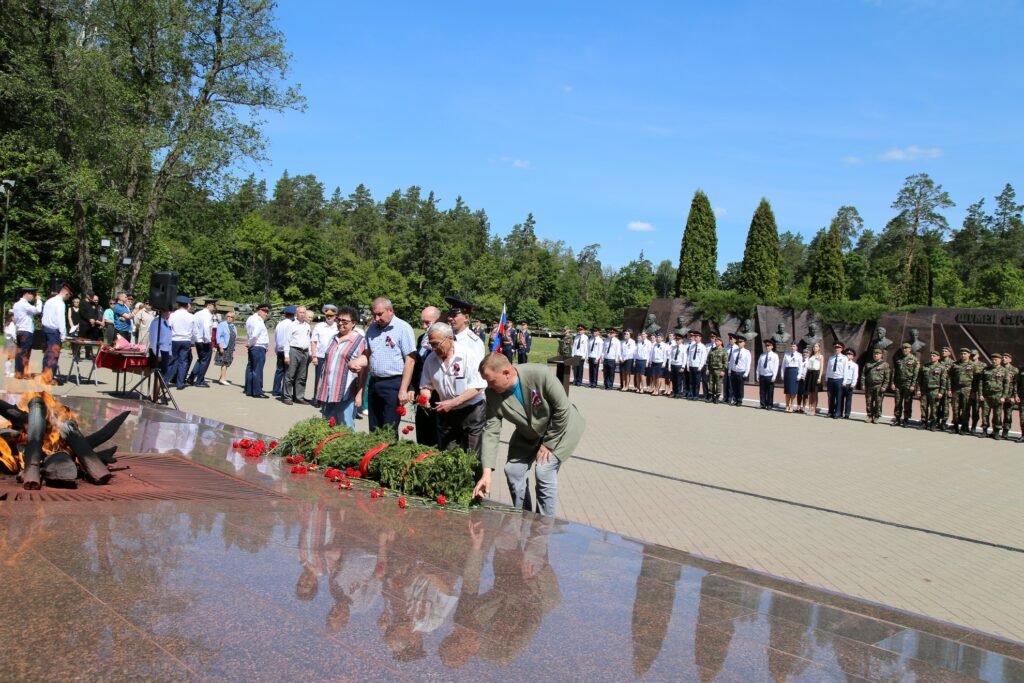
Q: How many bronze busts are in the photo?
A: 7